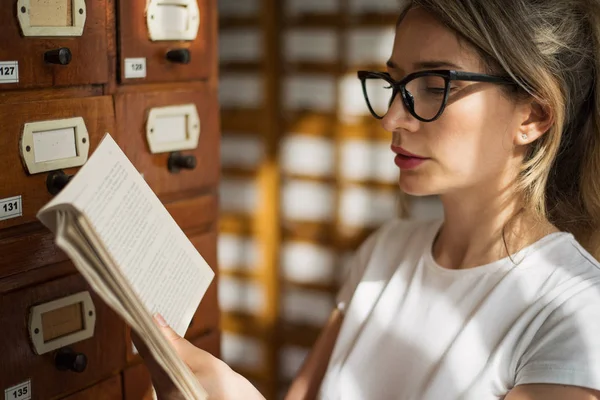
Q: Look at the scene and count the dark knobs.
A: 5